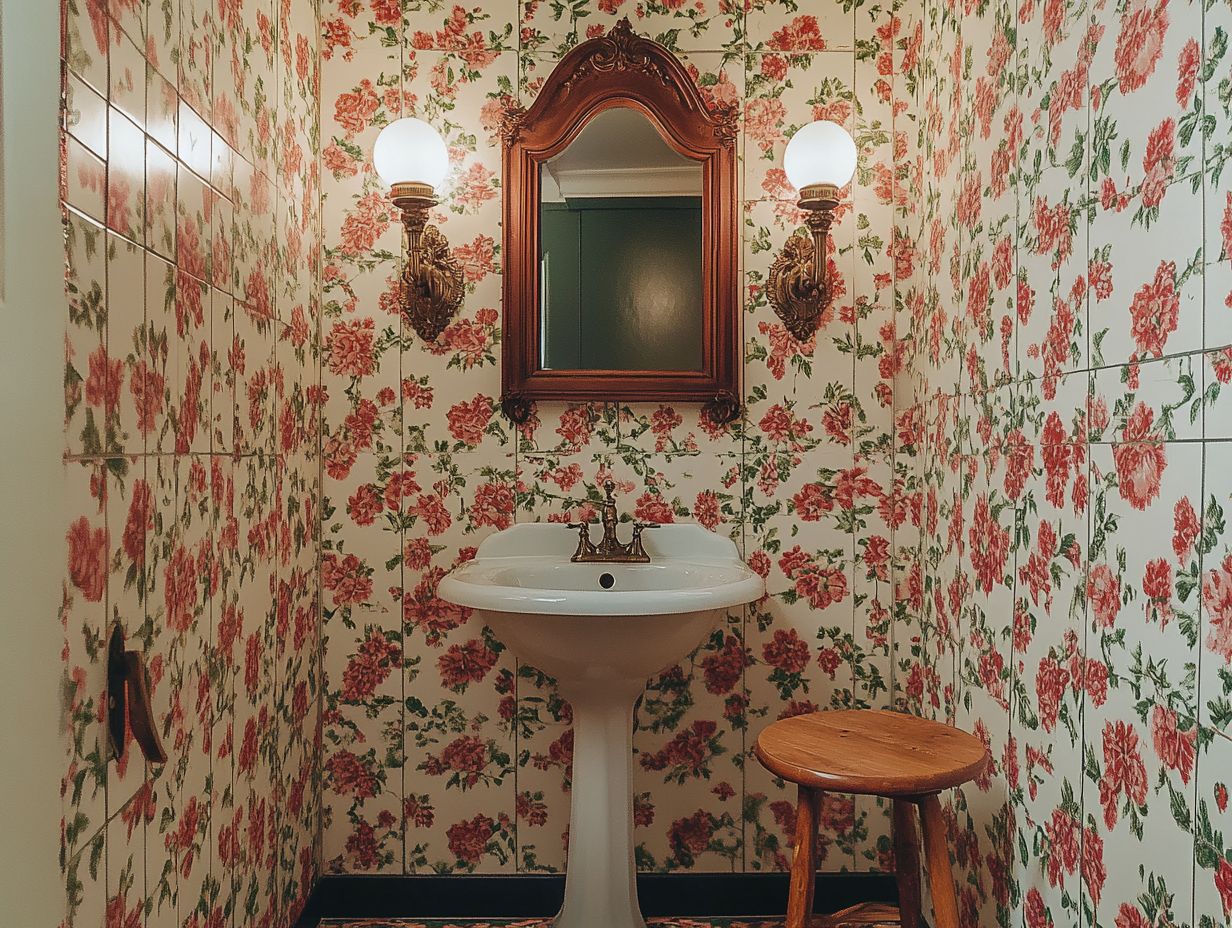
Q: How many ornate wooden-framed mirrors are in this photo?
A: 1